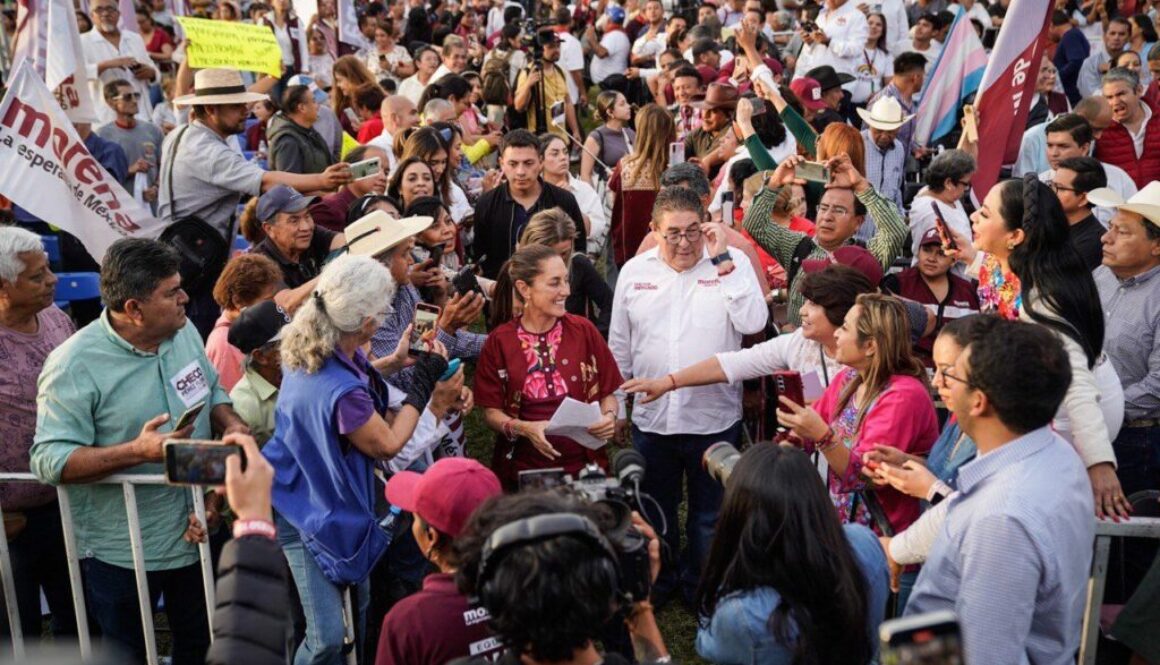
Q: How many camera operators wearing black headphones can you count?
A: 1